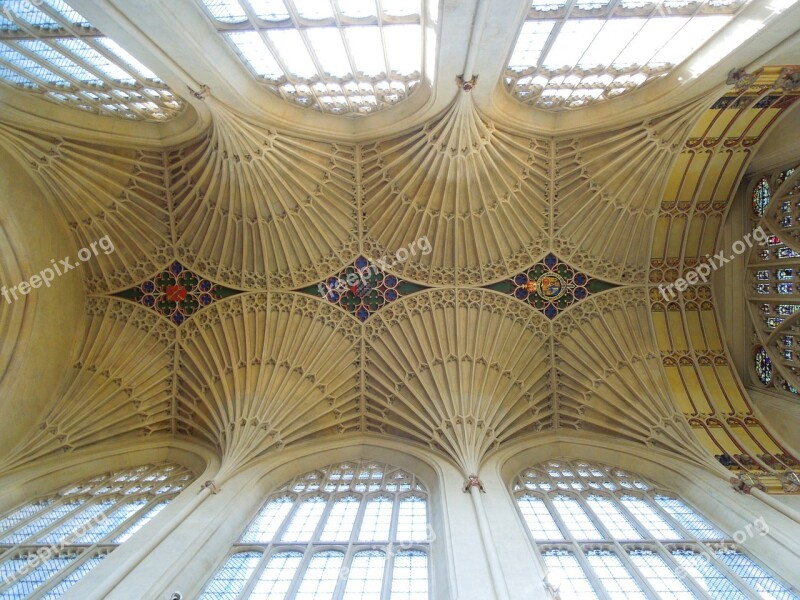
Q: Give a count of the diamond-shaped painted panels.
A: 3